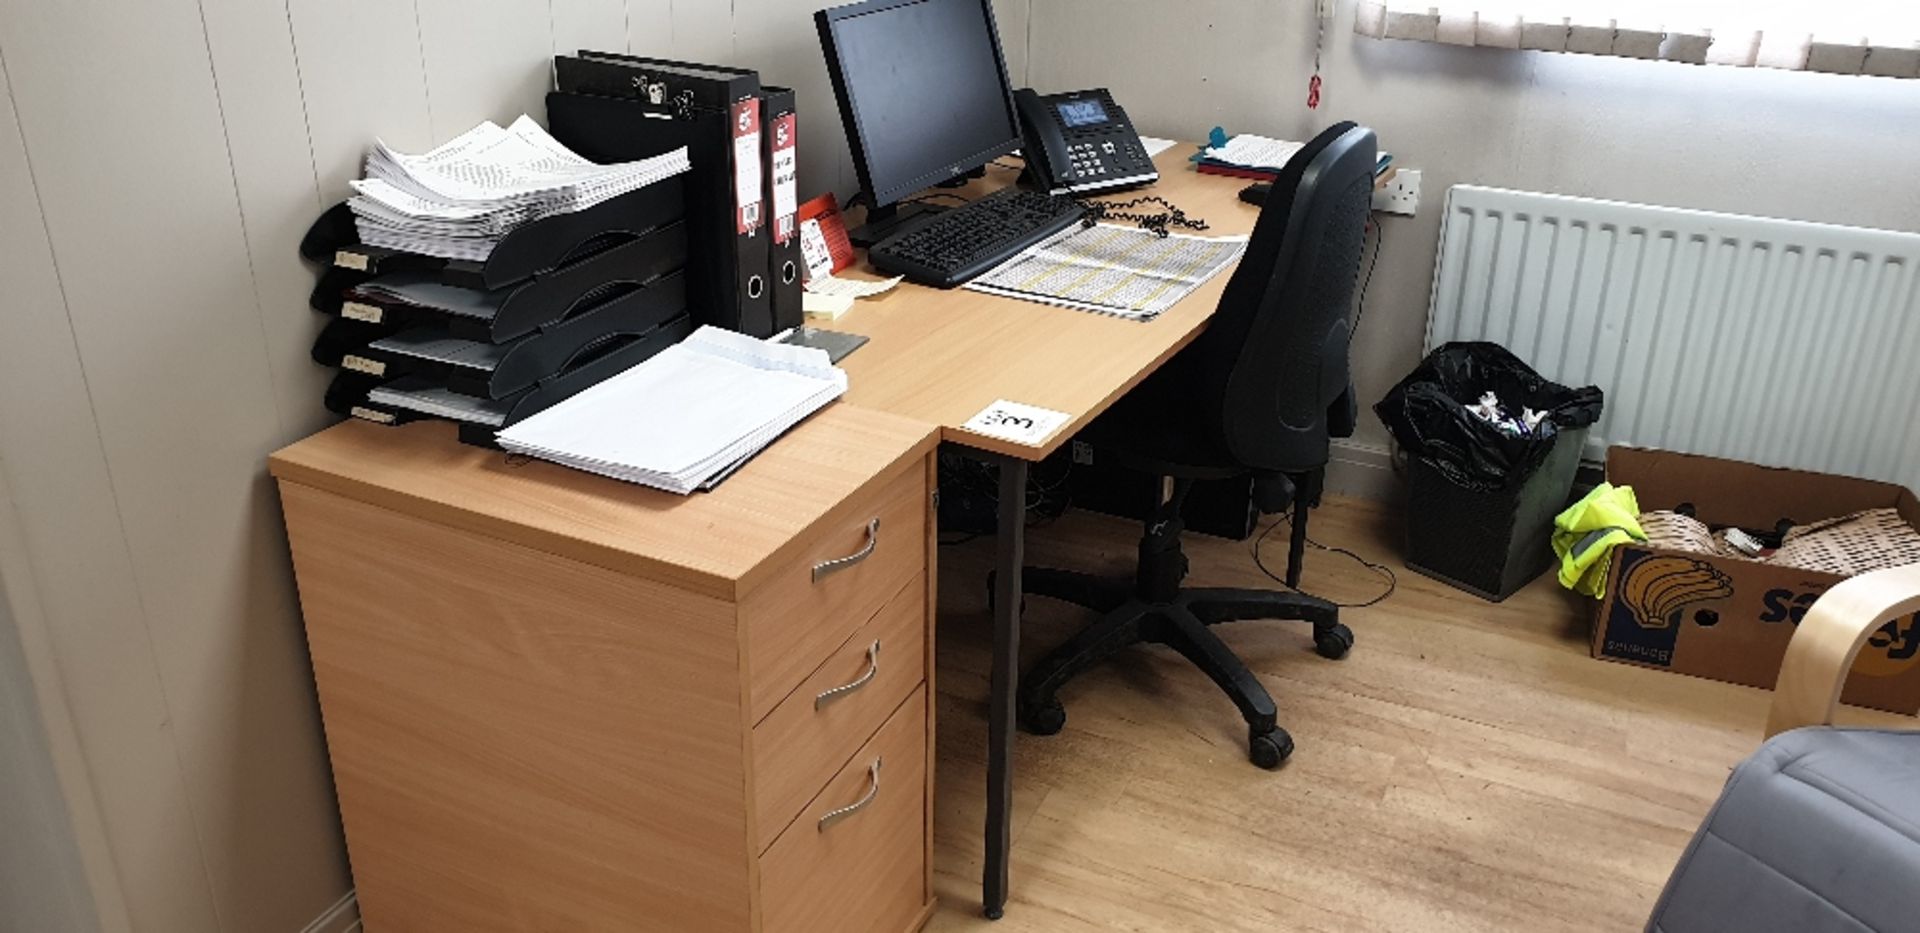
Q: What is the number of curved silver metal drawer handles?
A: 3